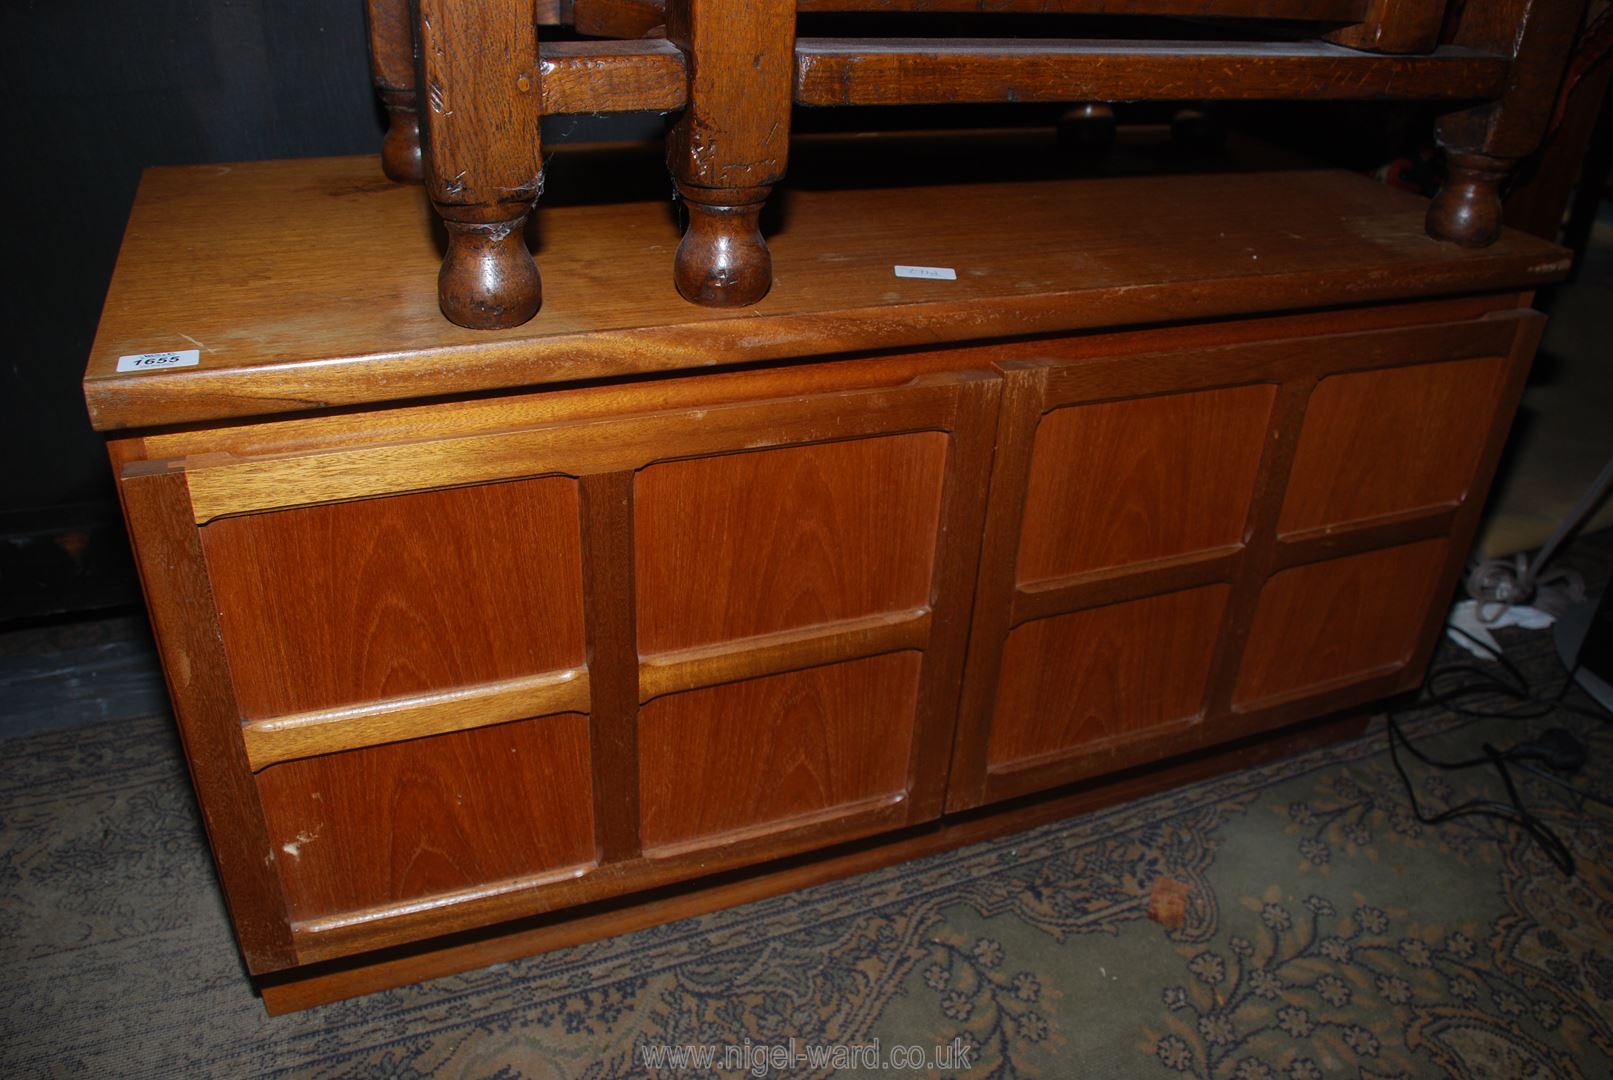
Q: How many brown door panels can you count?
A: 8